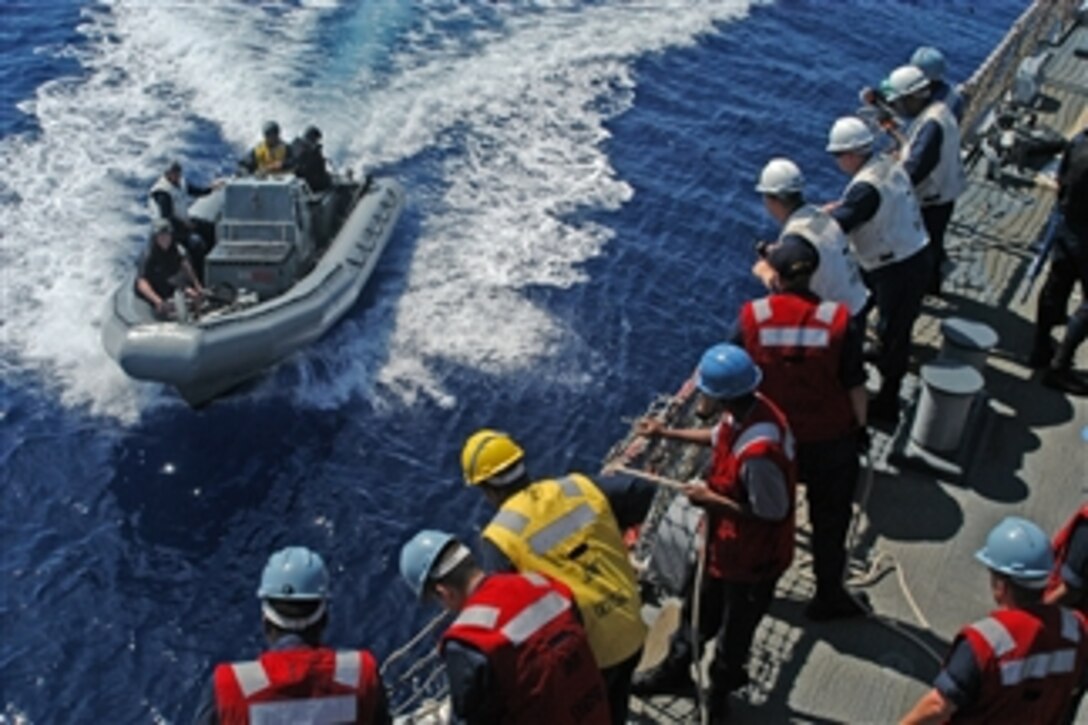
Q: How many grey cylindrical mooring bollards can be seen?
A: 2